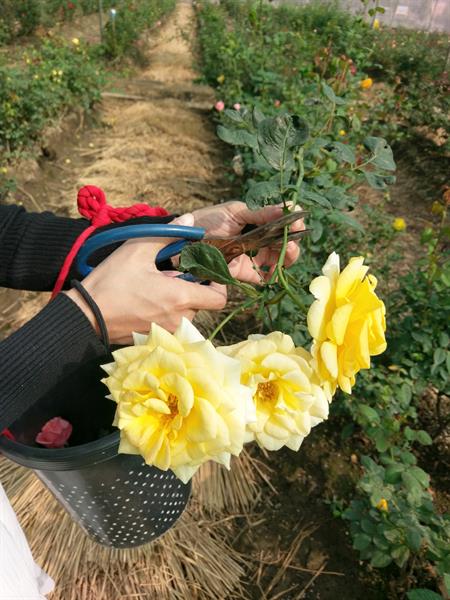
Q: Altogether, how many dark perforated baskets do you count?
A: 1